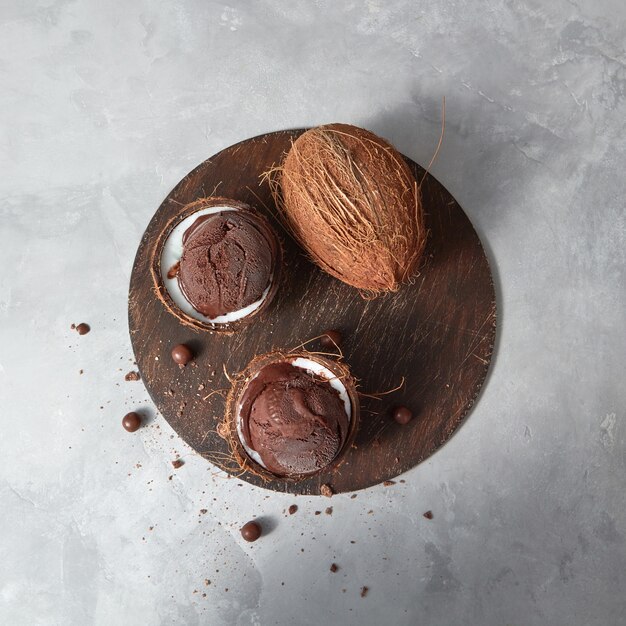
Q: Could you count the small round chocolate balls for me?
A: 5